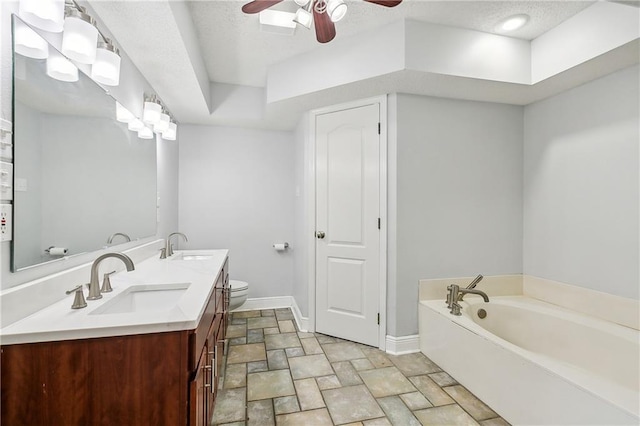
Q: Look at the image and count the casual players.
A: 0